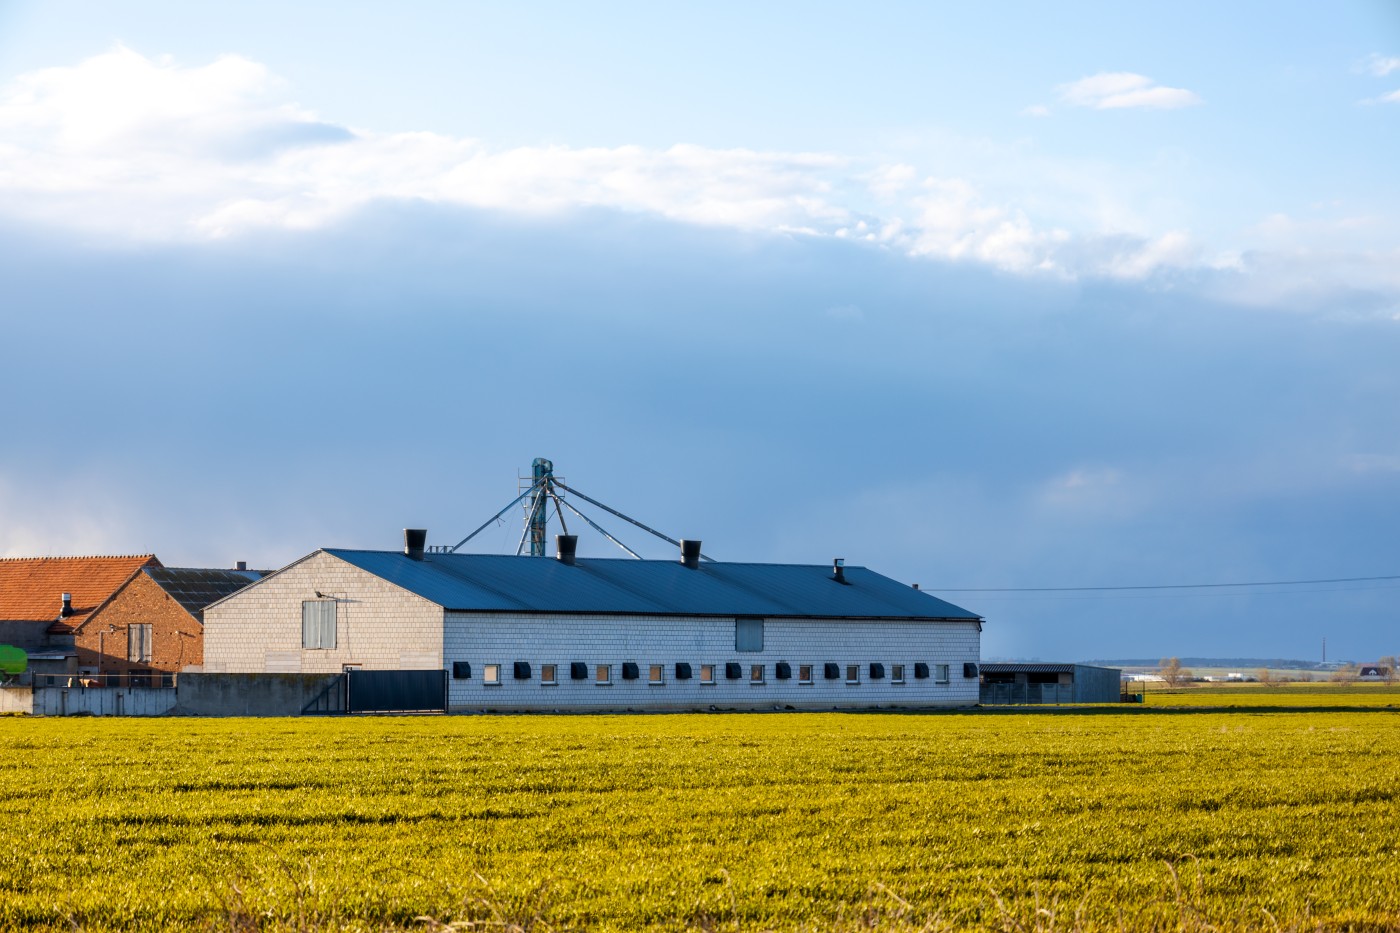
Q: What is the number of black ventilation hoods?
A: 11